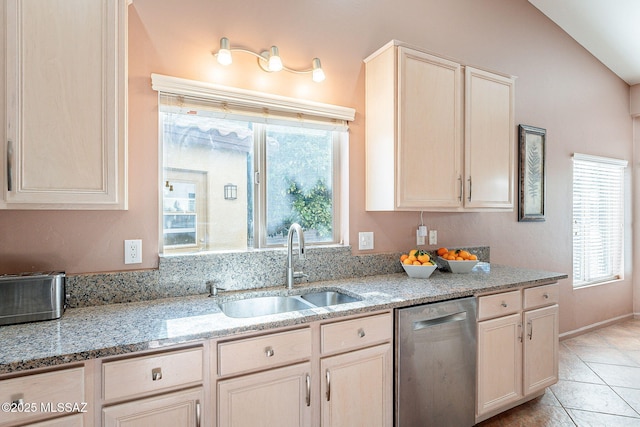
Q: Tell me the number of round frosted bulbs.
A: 3